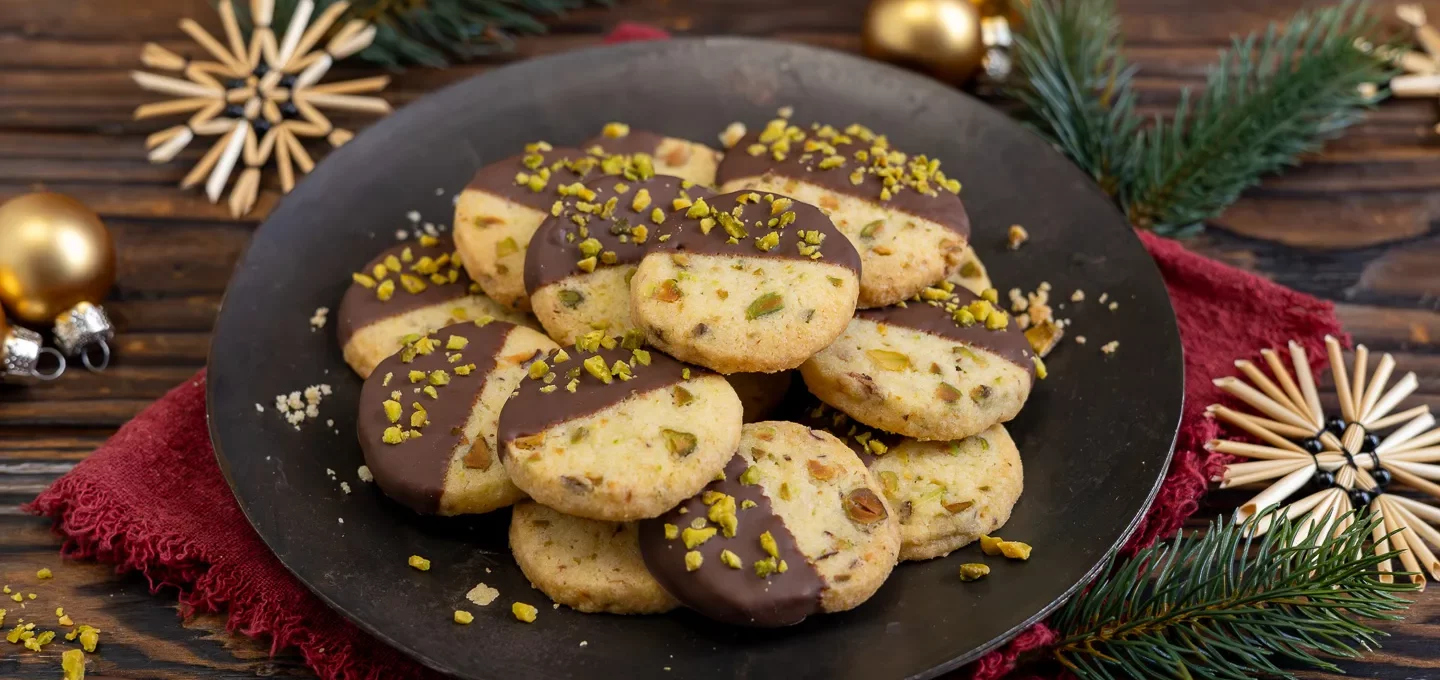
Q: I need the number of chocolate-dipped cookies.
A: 11